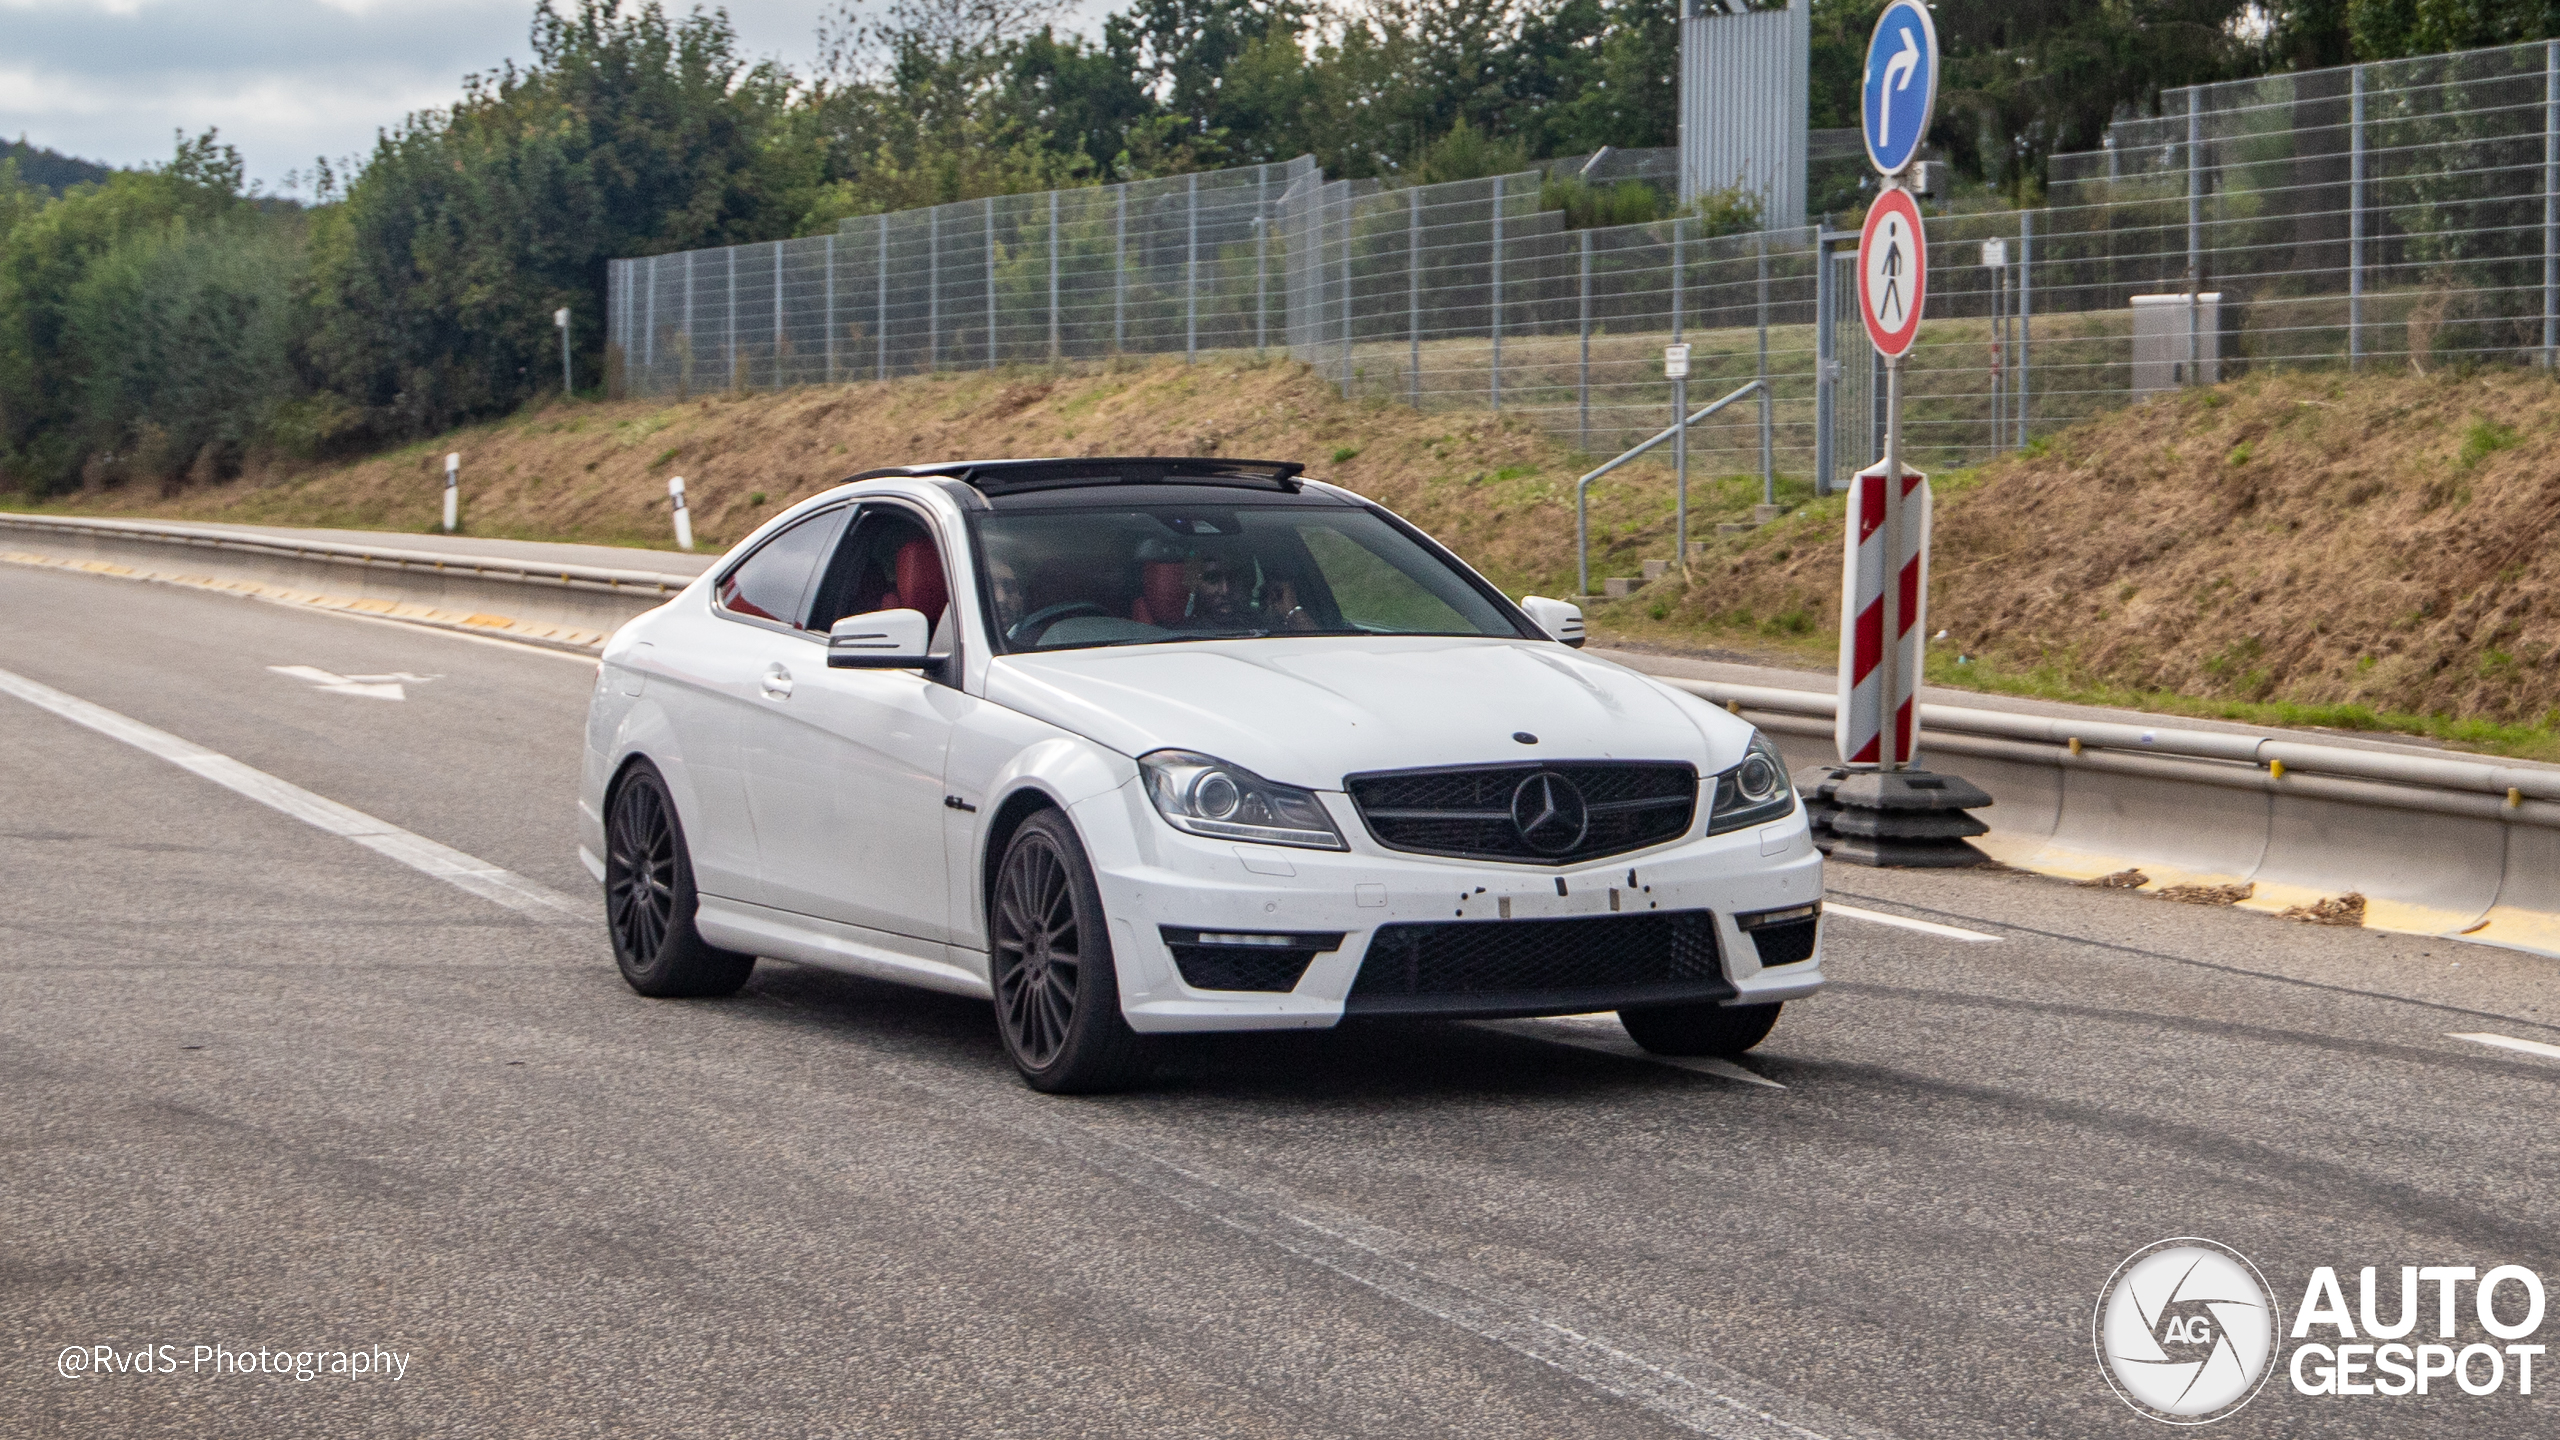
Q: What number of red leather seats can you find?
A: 2